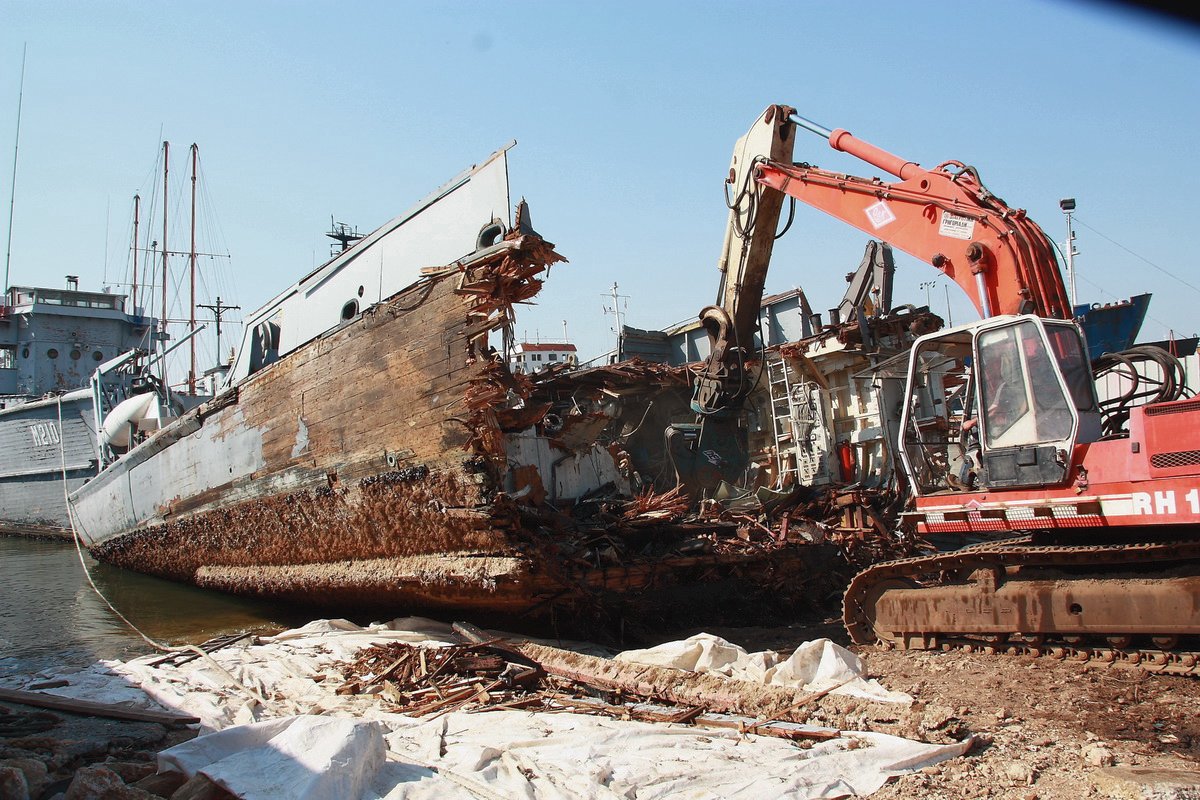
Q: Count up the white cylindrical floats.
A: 1